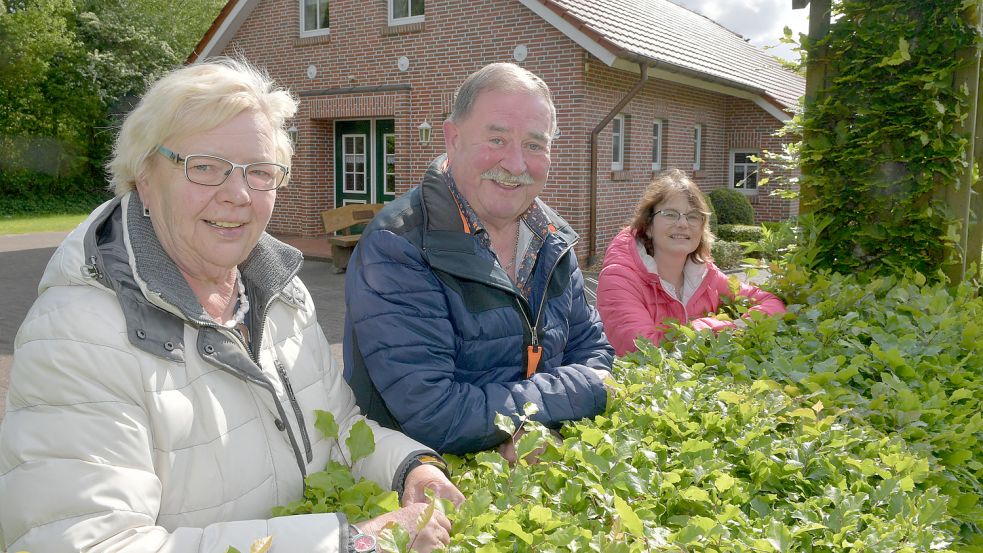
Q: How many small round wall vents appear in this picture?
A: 3